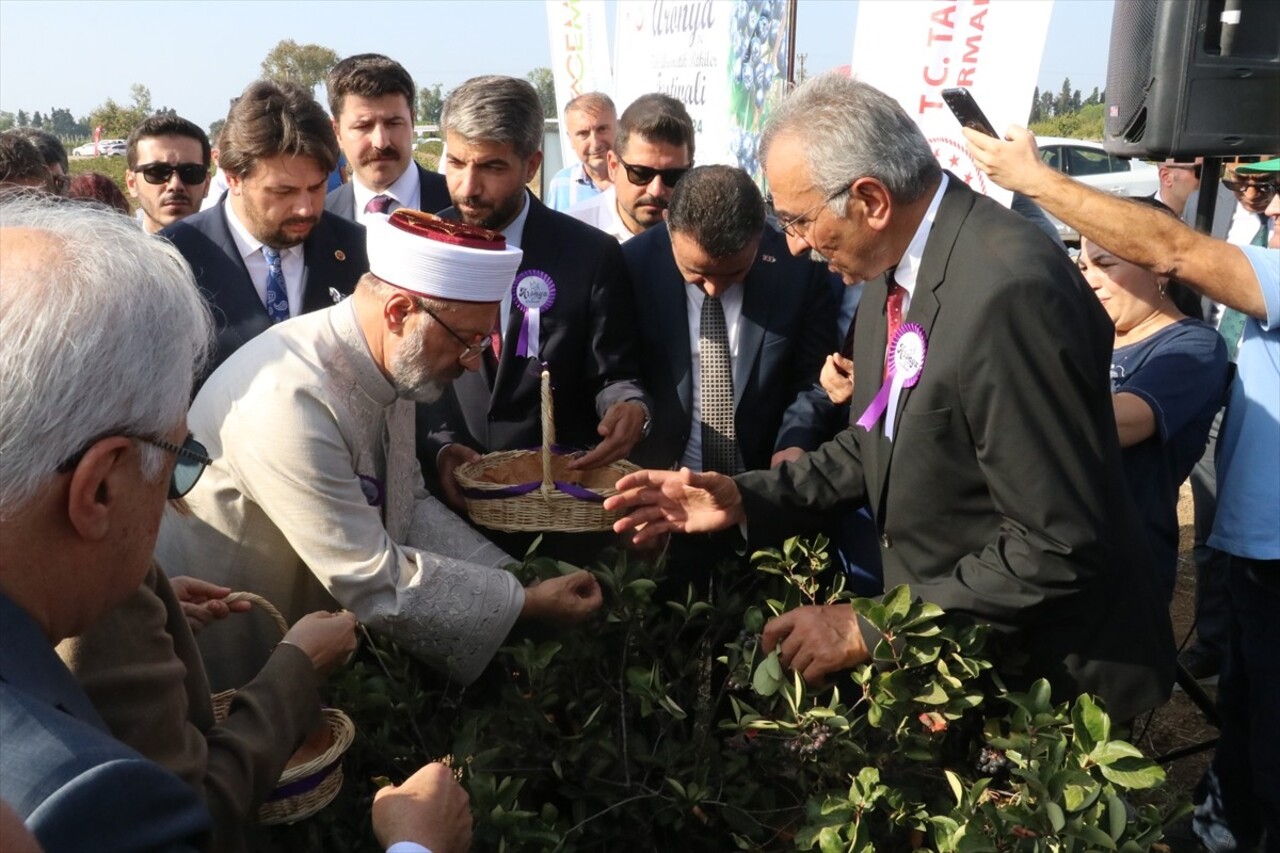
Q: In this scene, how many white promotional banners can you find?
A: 3